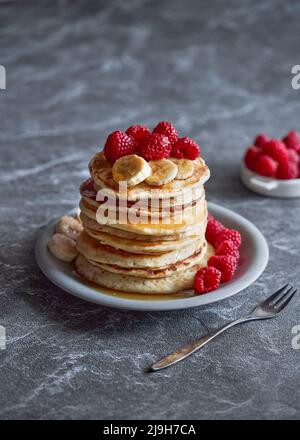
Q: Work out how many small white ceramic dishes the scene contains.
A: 1